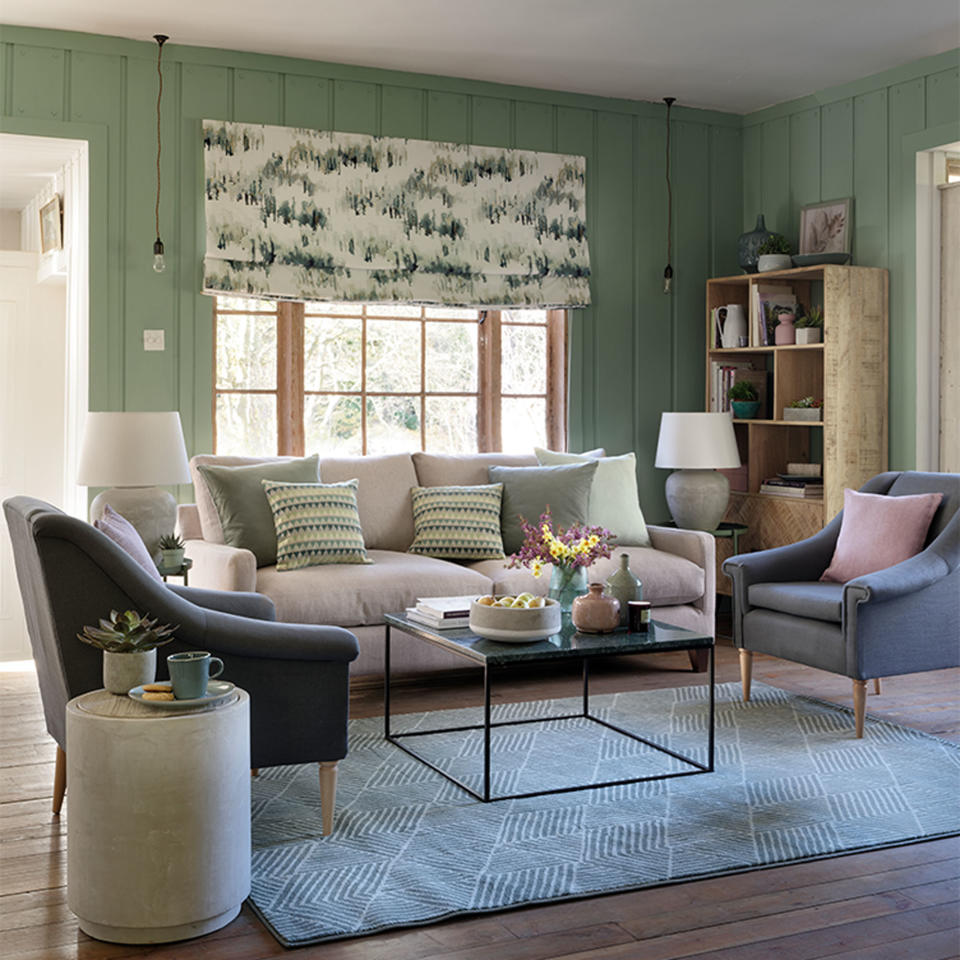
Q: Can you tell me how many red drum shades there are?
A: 0